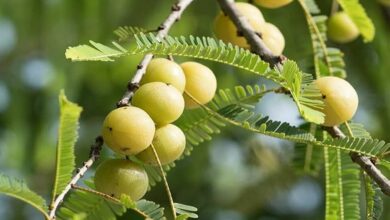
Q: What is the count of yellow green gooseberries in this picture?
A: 12